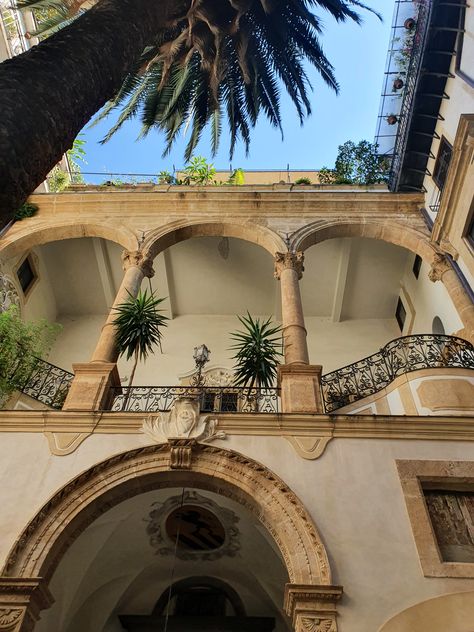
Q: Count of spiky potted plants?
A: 2